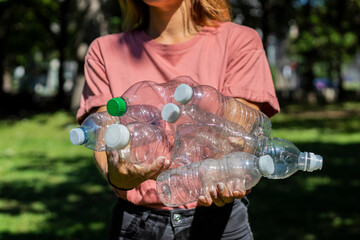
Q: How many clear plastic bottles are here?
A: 7